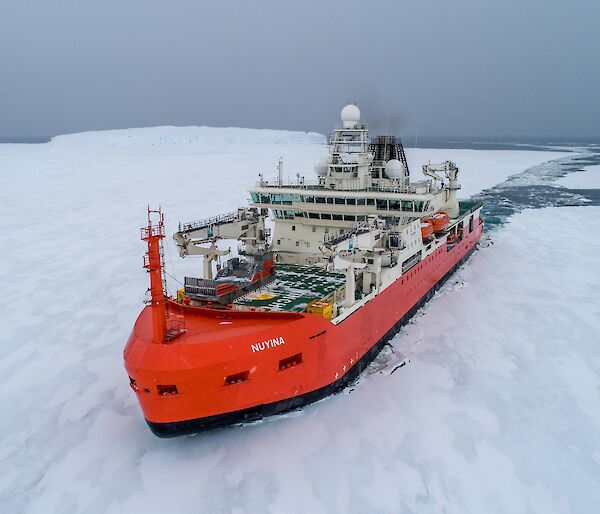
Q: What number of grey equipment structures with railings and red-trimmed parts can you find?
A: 1